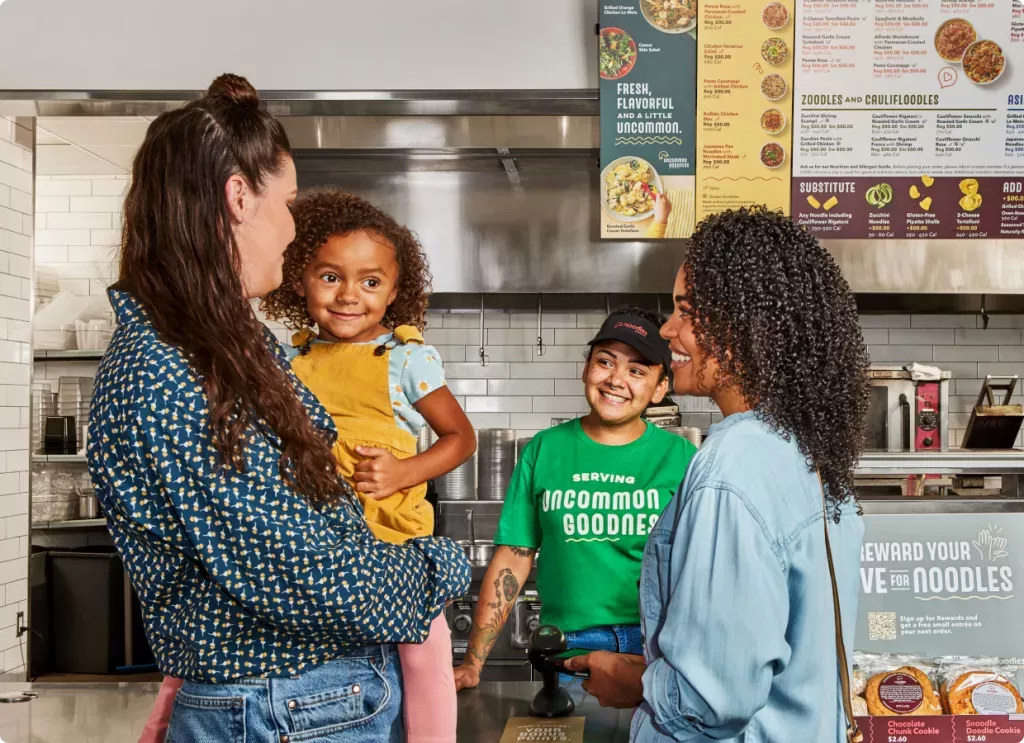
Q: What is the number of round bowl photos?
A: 10